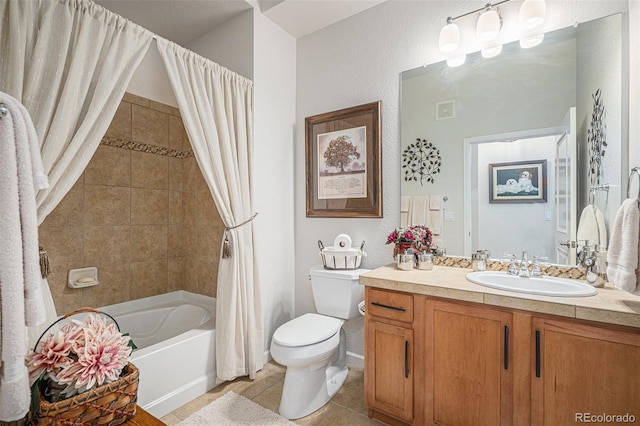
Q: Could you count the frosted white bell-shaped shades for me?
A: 3